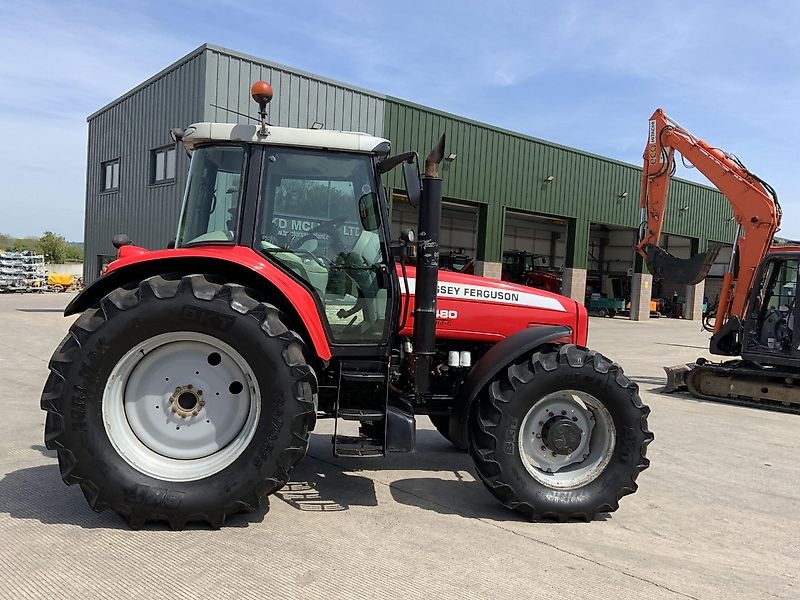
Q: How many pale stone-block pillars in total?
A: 4